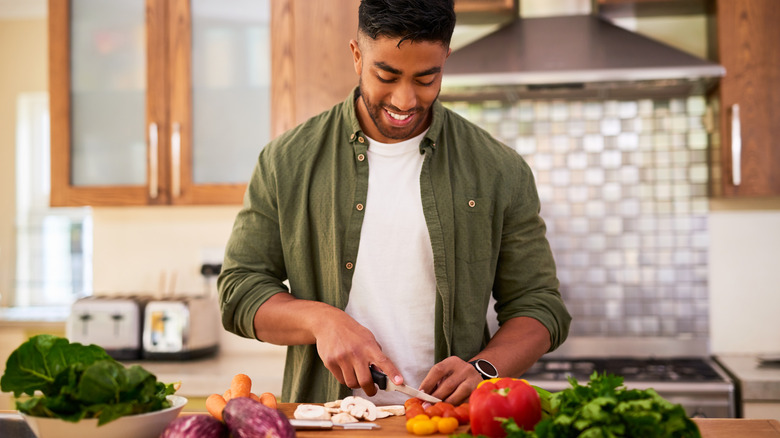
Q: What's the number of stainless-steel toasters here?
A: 2